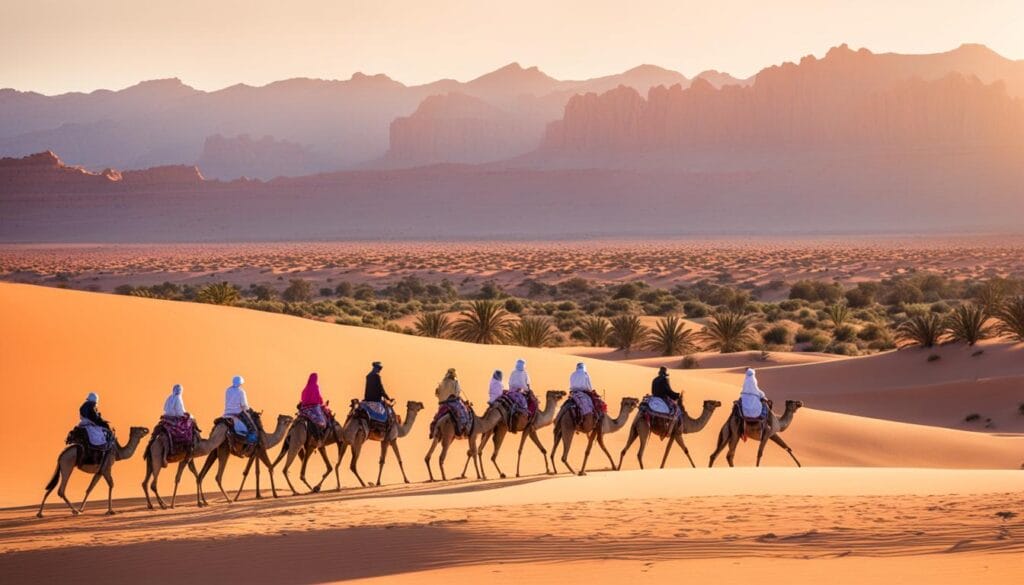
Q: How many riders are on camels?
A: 11